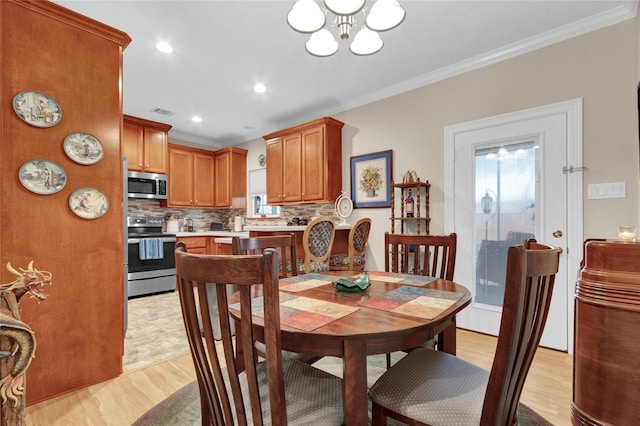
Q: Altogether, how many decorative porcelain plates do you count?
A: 4